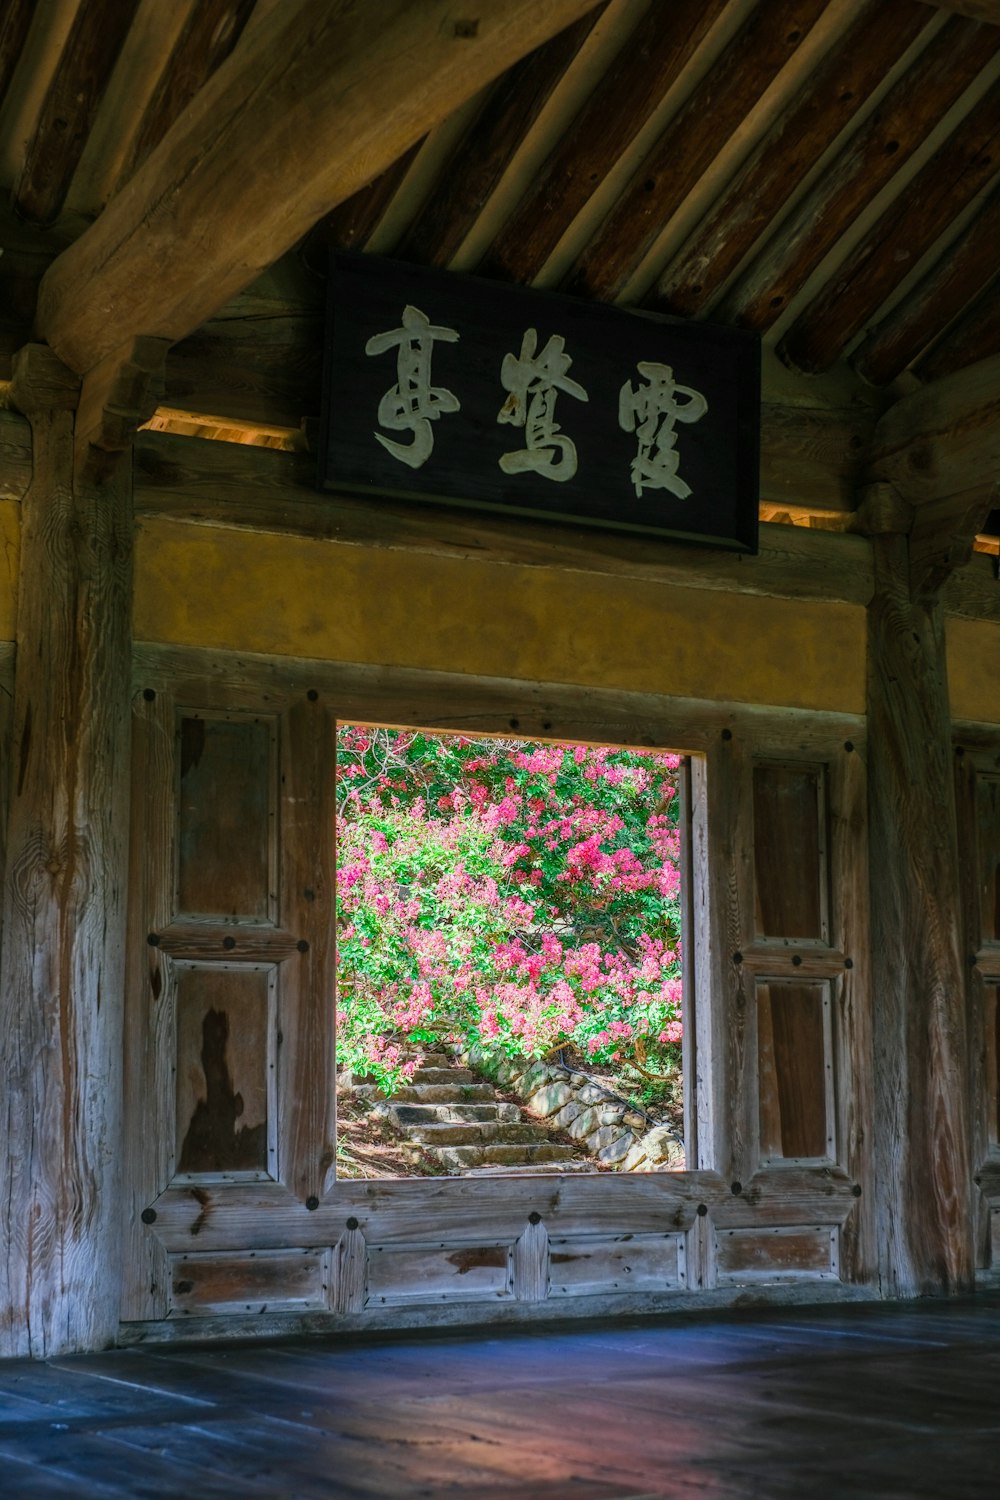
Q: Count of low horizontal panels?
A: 4